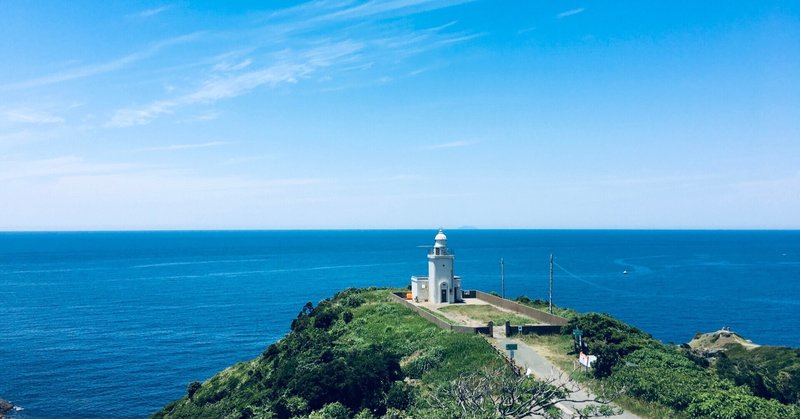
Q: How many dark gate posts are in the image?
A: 2